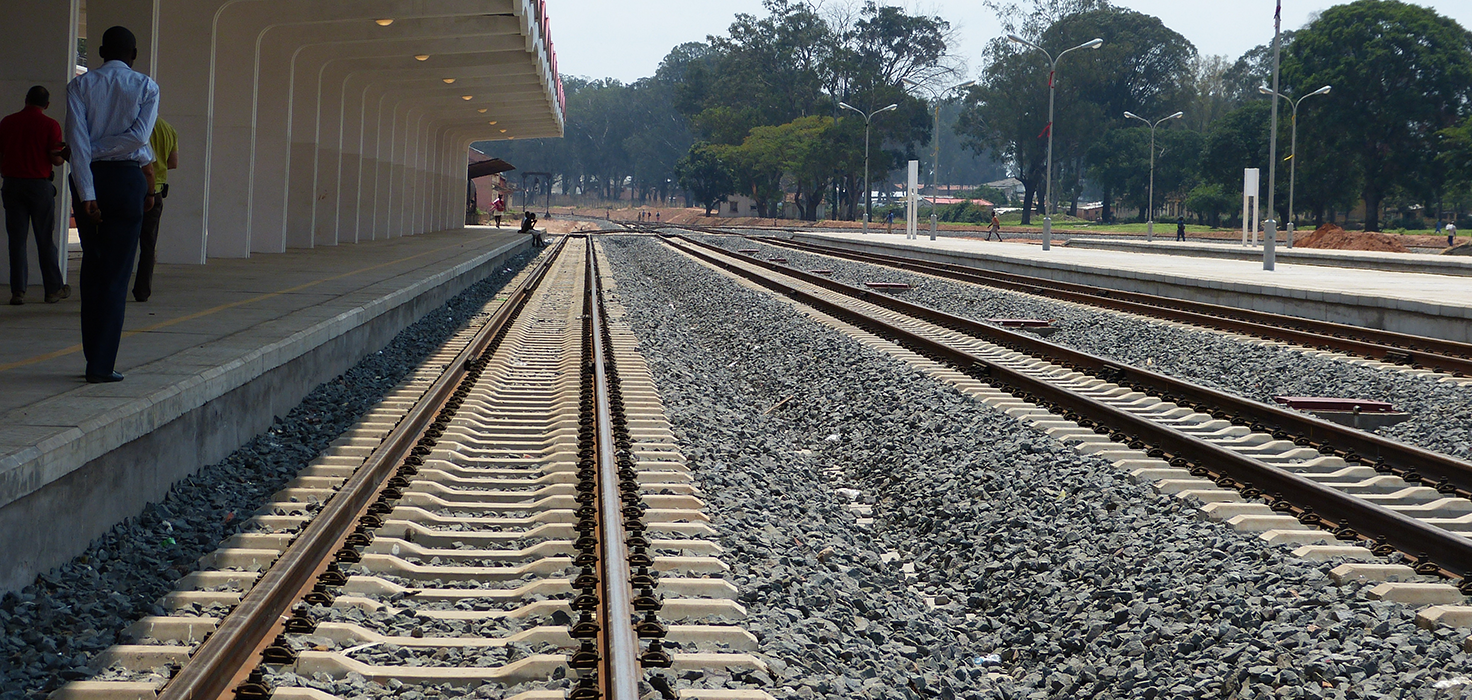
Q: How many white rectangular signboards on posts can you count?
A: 2